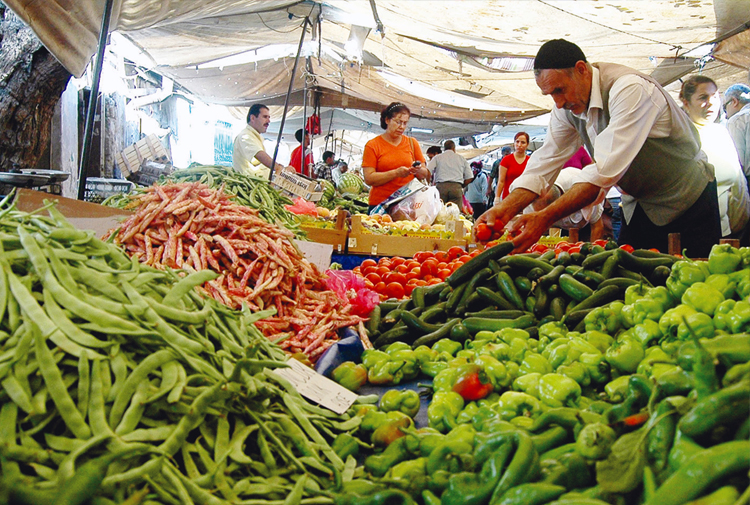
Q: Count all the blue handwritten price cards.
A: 0